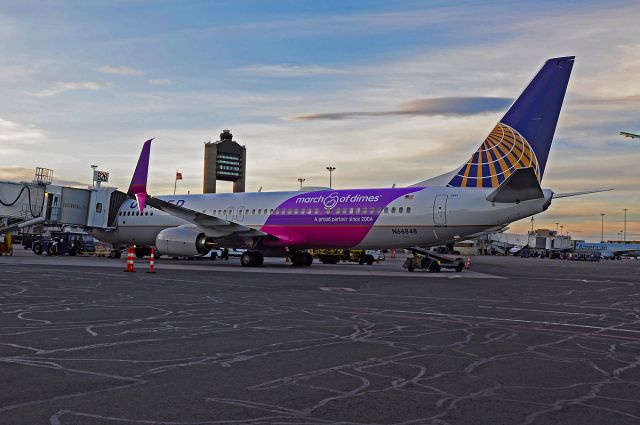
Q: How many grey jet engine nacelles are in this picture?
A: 1